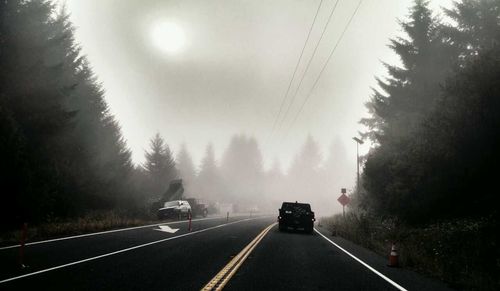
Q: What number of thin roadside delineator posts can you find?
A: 3